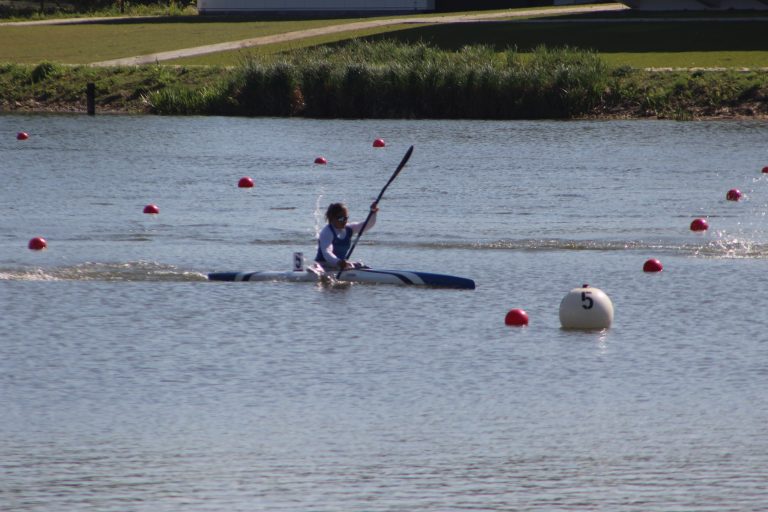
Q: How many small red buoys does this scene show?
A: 11